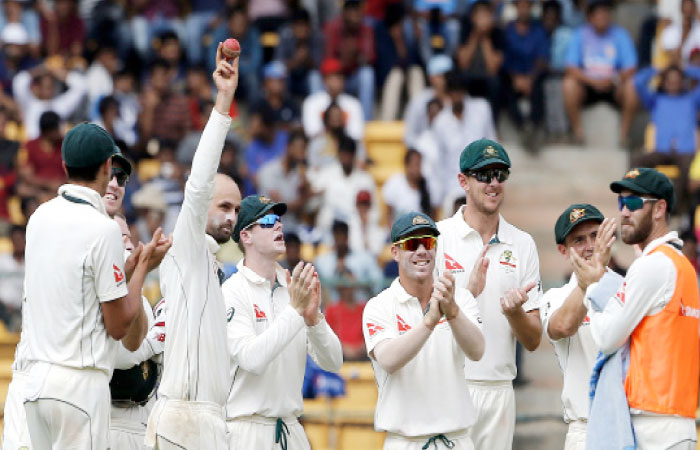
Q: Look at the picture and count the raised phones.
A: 0